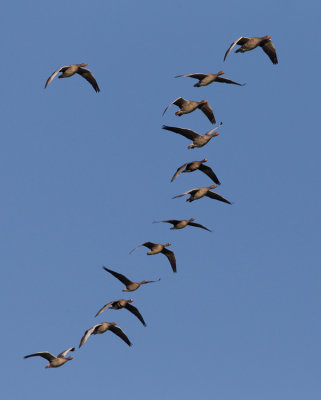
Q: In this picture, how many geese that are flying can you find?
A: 13